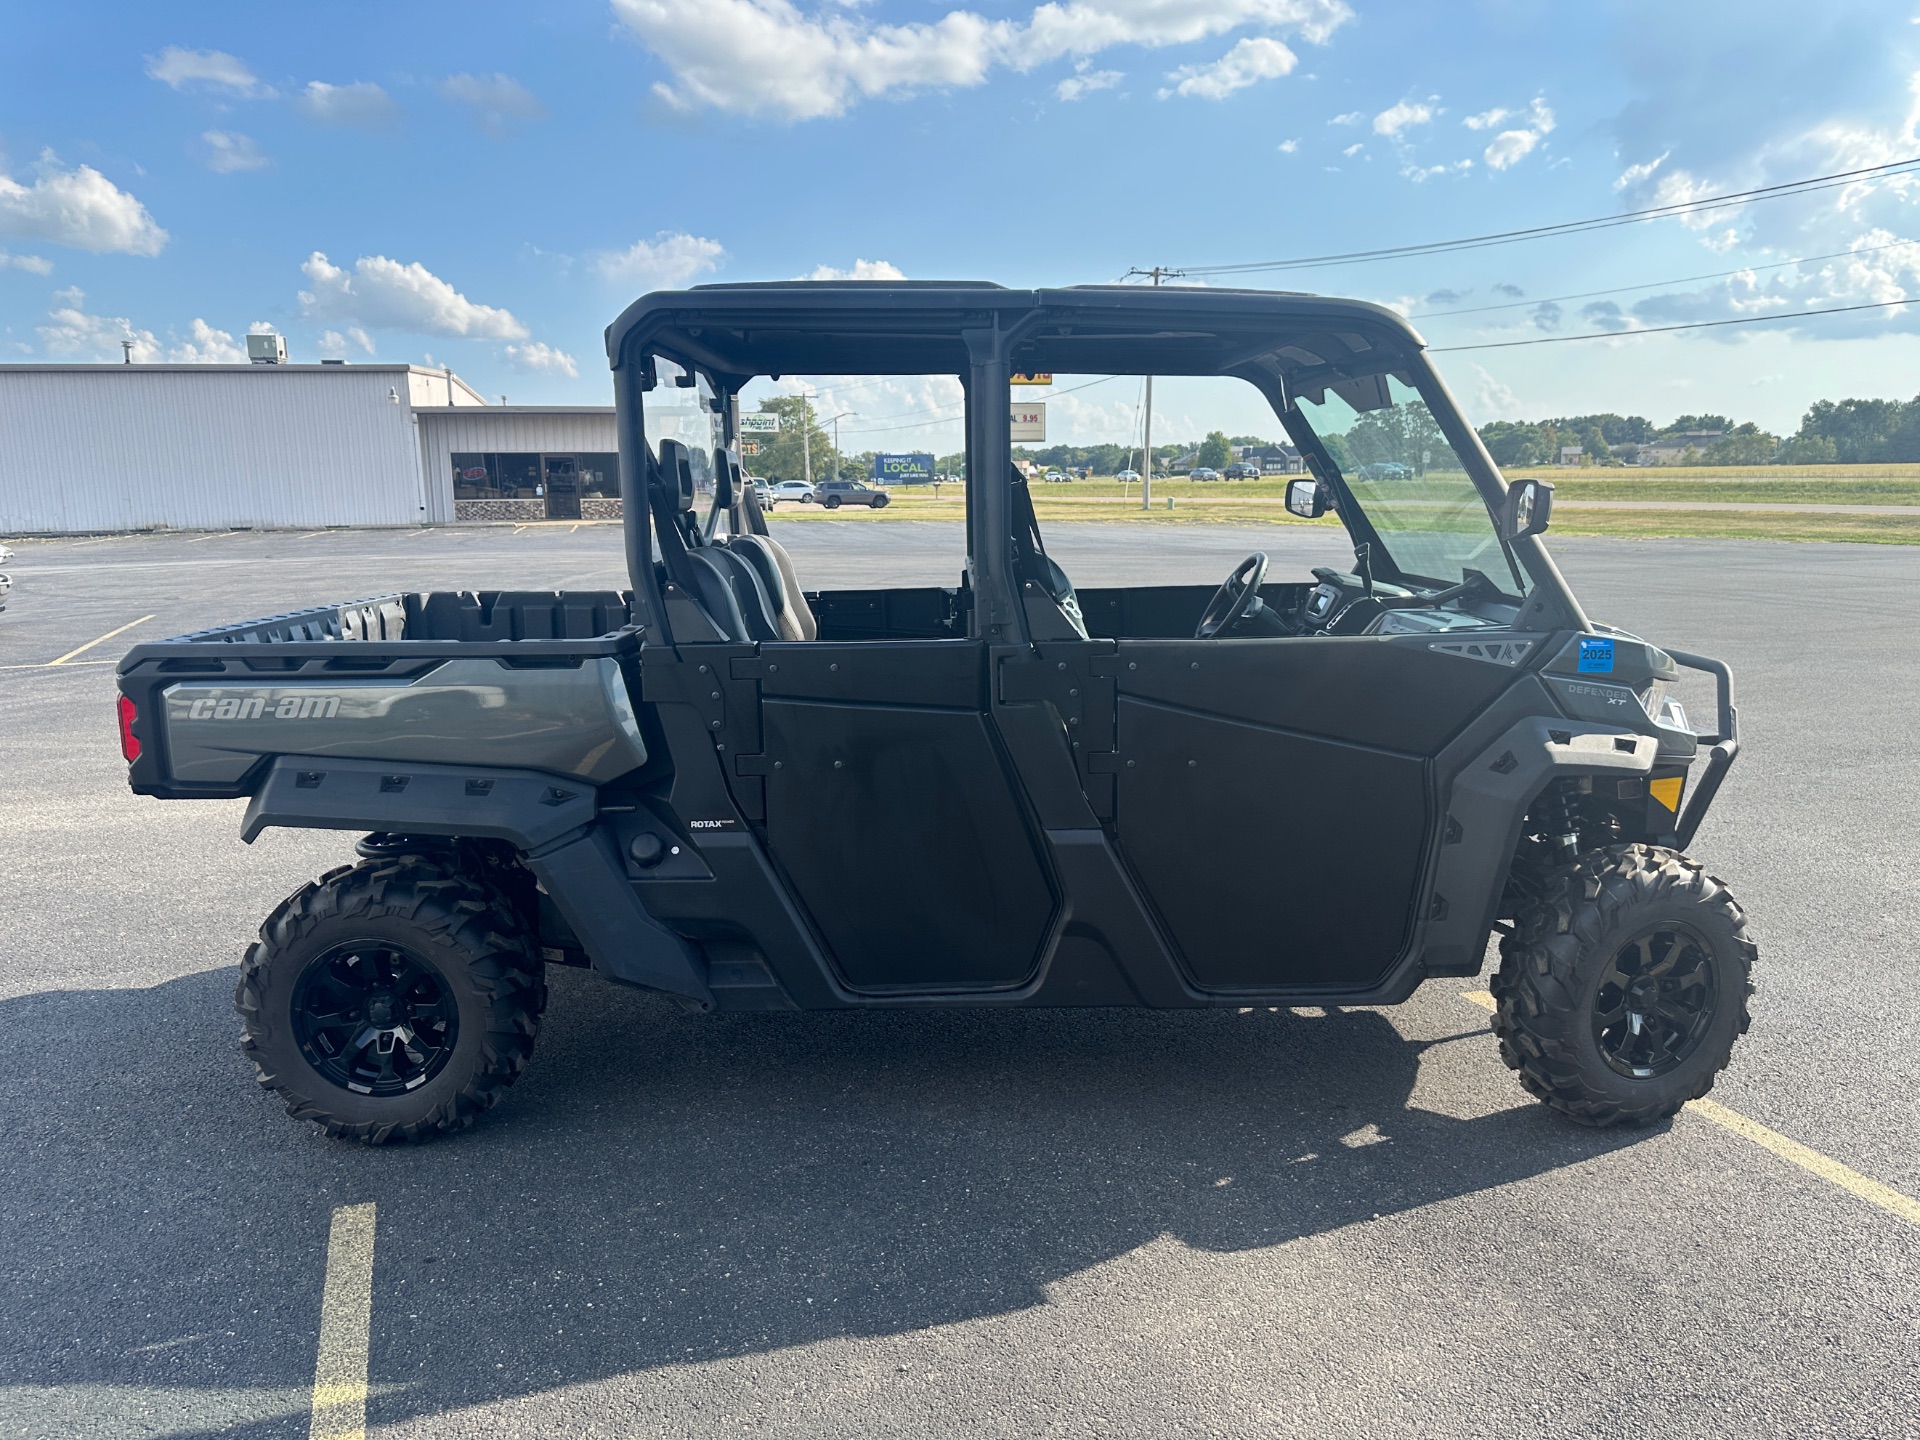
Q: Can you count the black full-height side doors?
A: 2